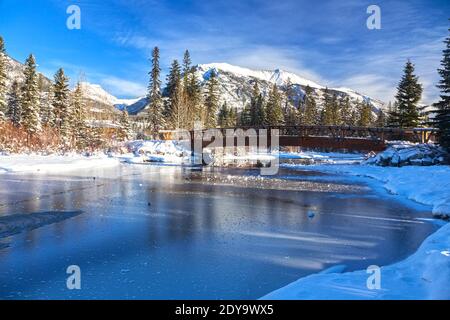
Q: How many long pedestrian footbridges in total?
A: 1